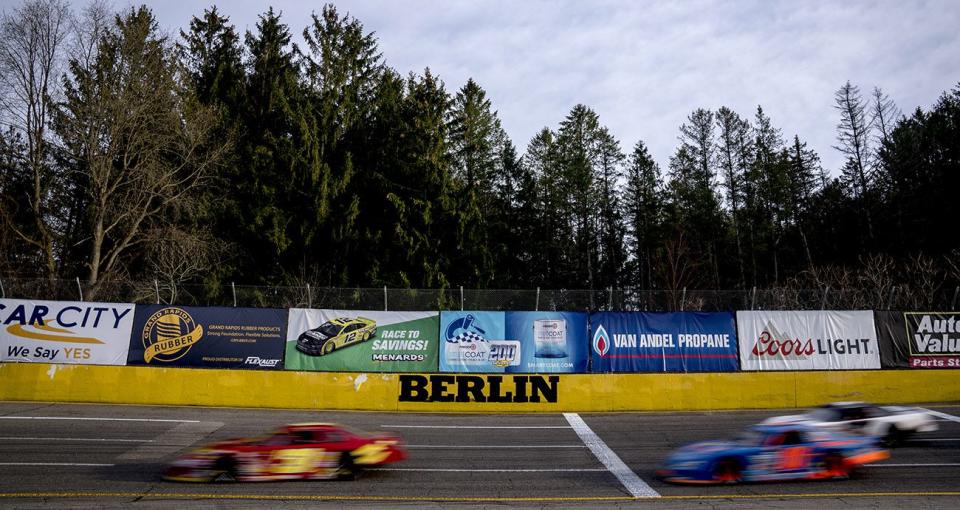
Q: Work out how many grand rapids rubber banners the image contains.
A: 1